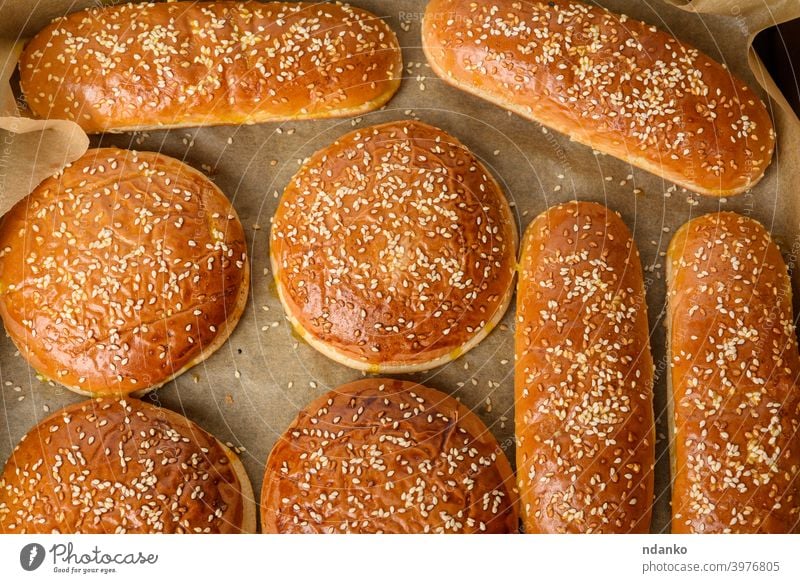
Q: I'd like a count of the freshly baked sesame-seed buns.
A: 8